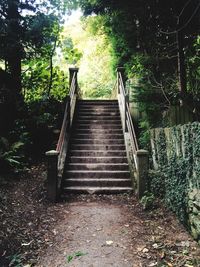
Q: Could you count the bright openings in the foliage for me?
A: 1